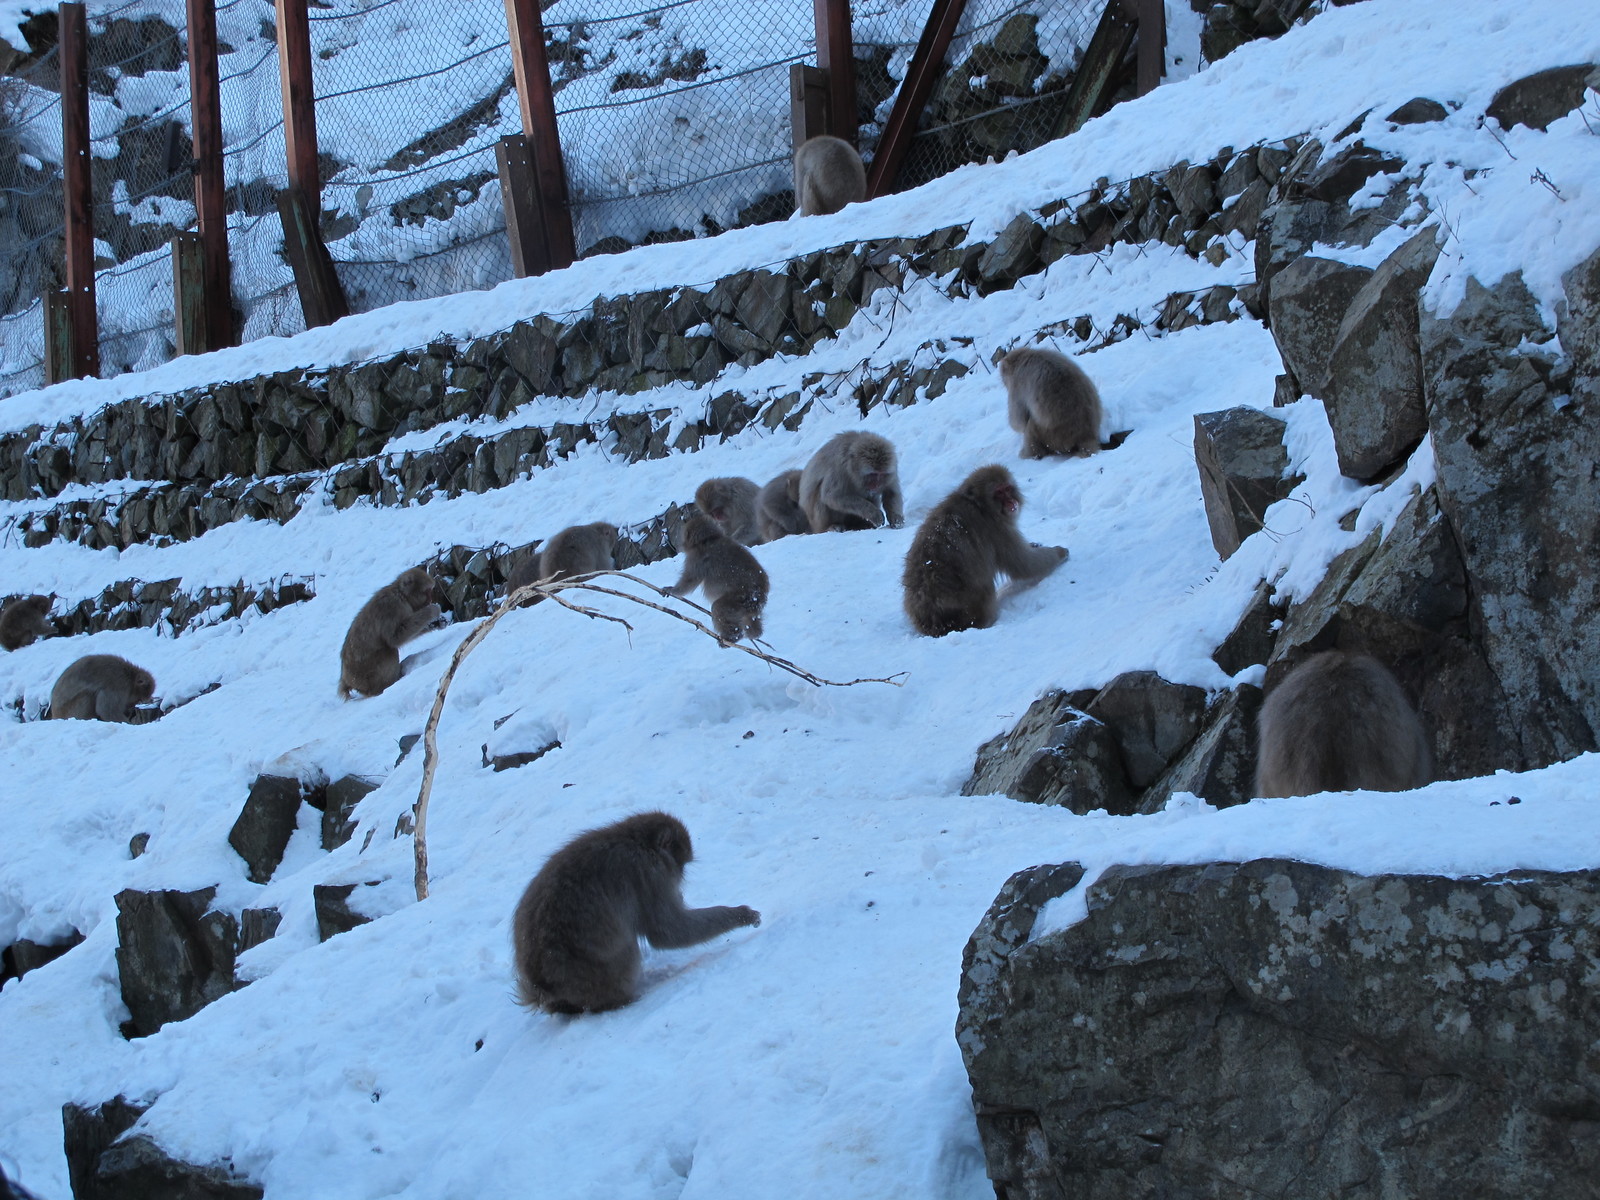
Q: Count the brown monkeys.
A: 14